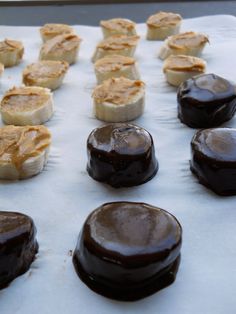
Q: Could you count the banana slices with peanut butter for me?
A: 13